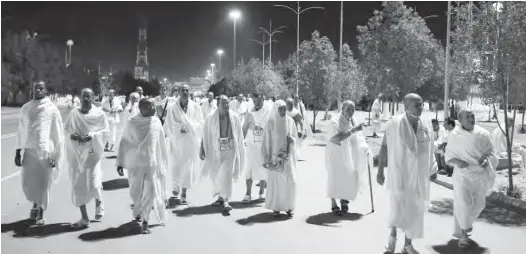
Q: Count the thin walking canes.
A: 1